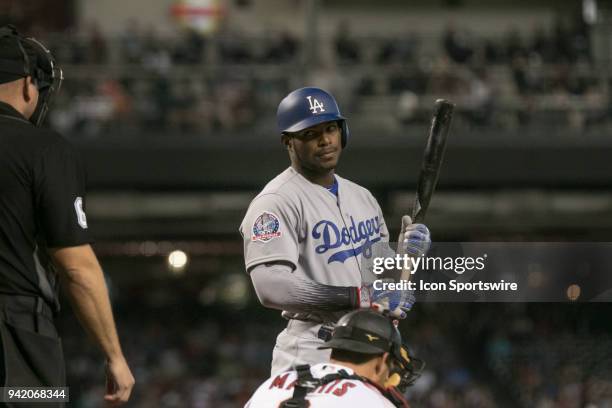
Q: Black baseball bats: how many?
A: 1